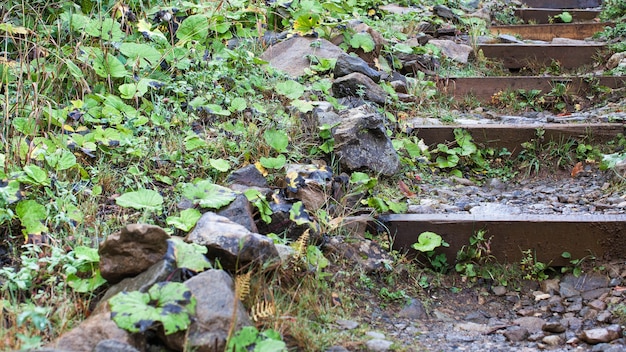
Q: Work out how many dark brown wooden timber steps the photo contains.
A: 6